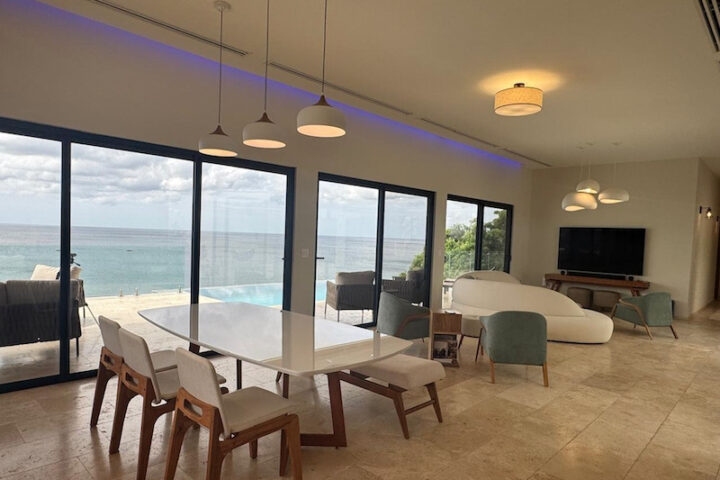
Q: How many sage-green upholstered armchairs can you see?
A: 3